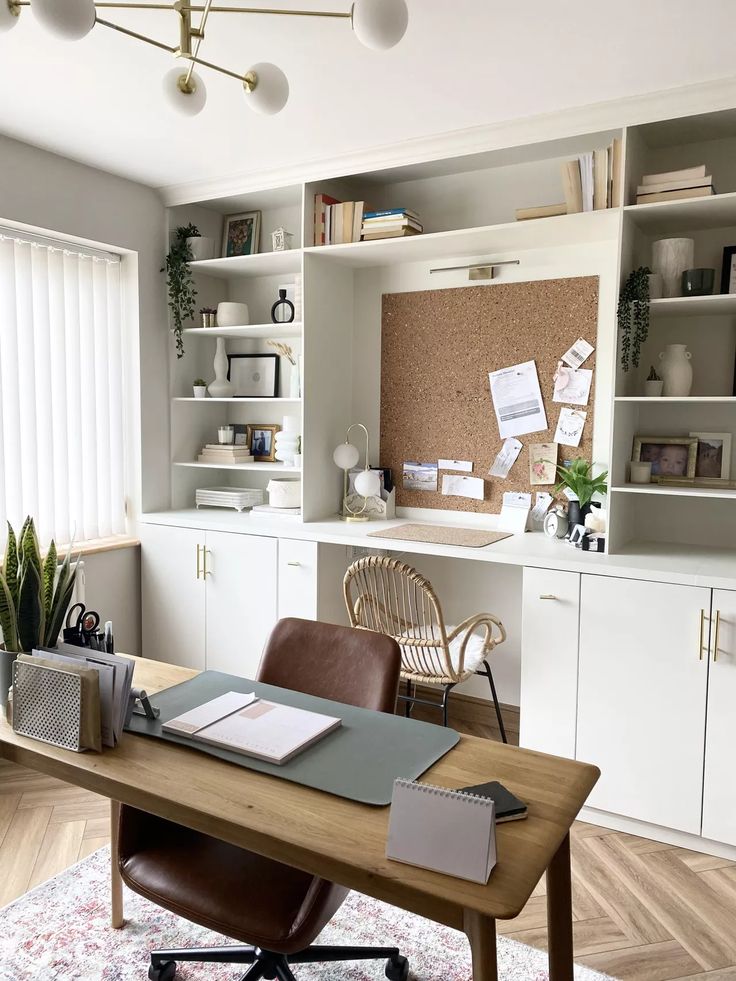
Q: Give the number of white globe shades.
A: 7